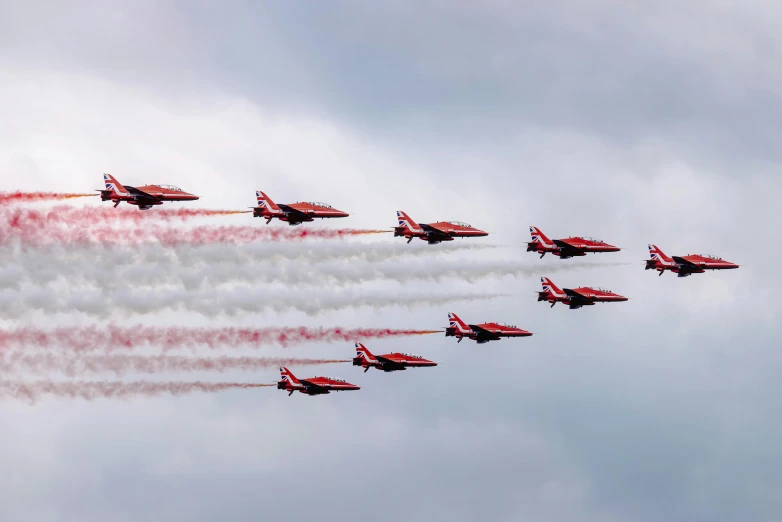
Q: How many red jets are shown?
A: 9